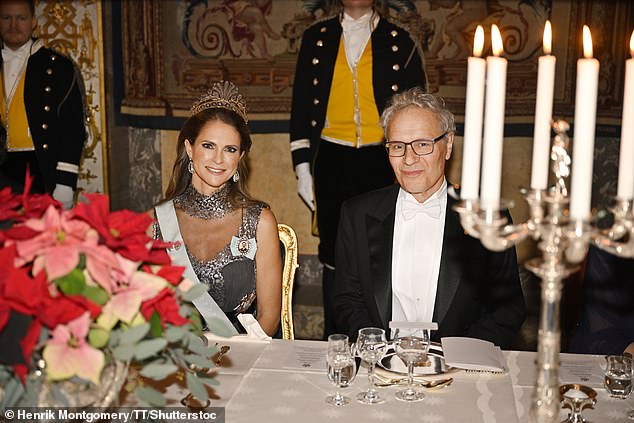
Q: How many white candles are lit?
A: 5